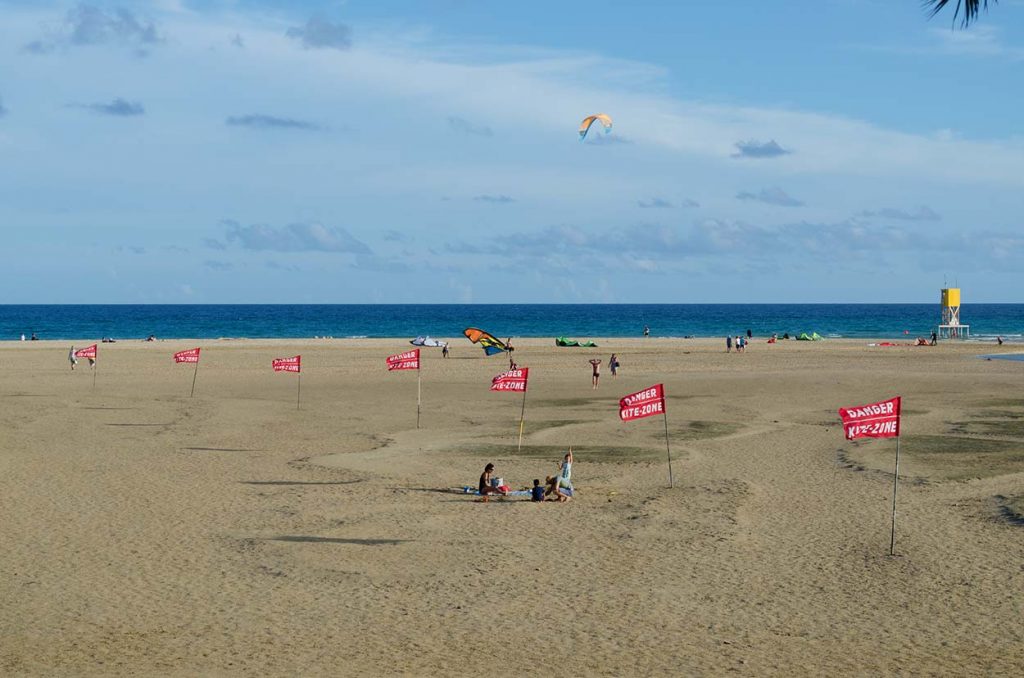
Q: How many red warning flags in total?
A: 7